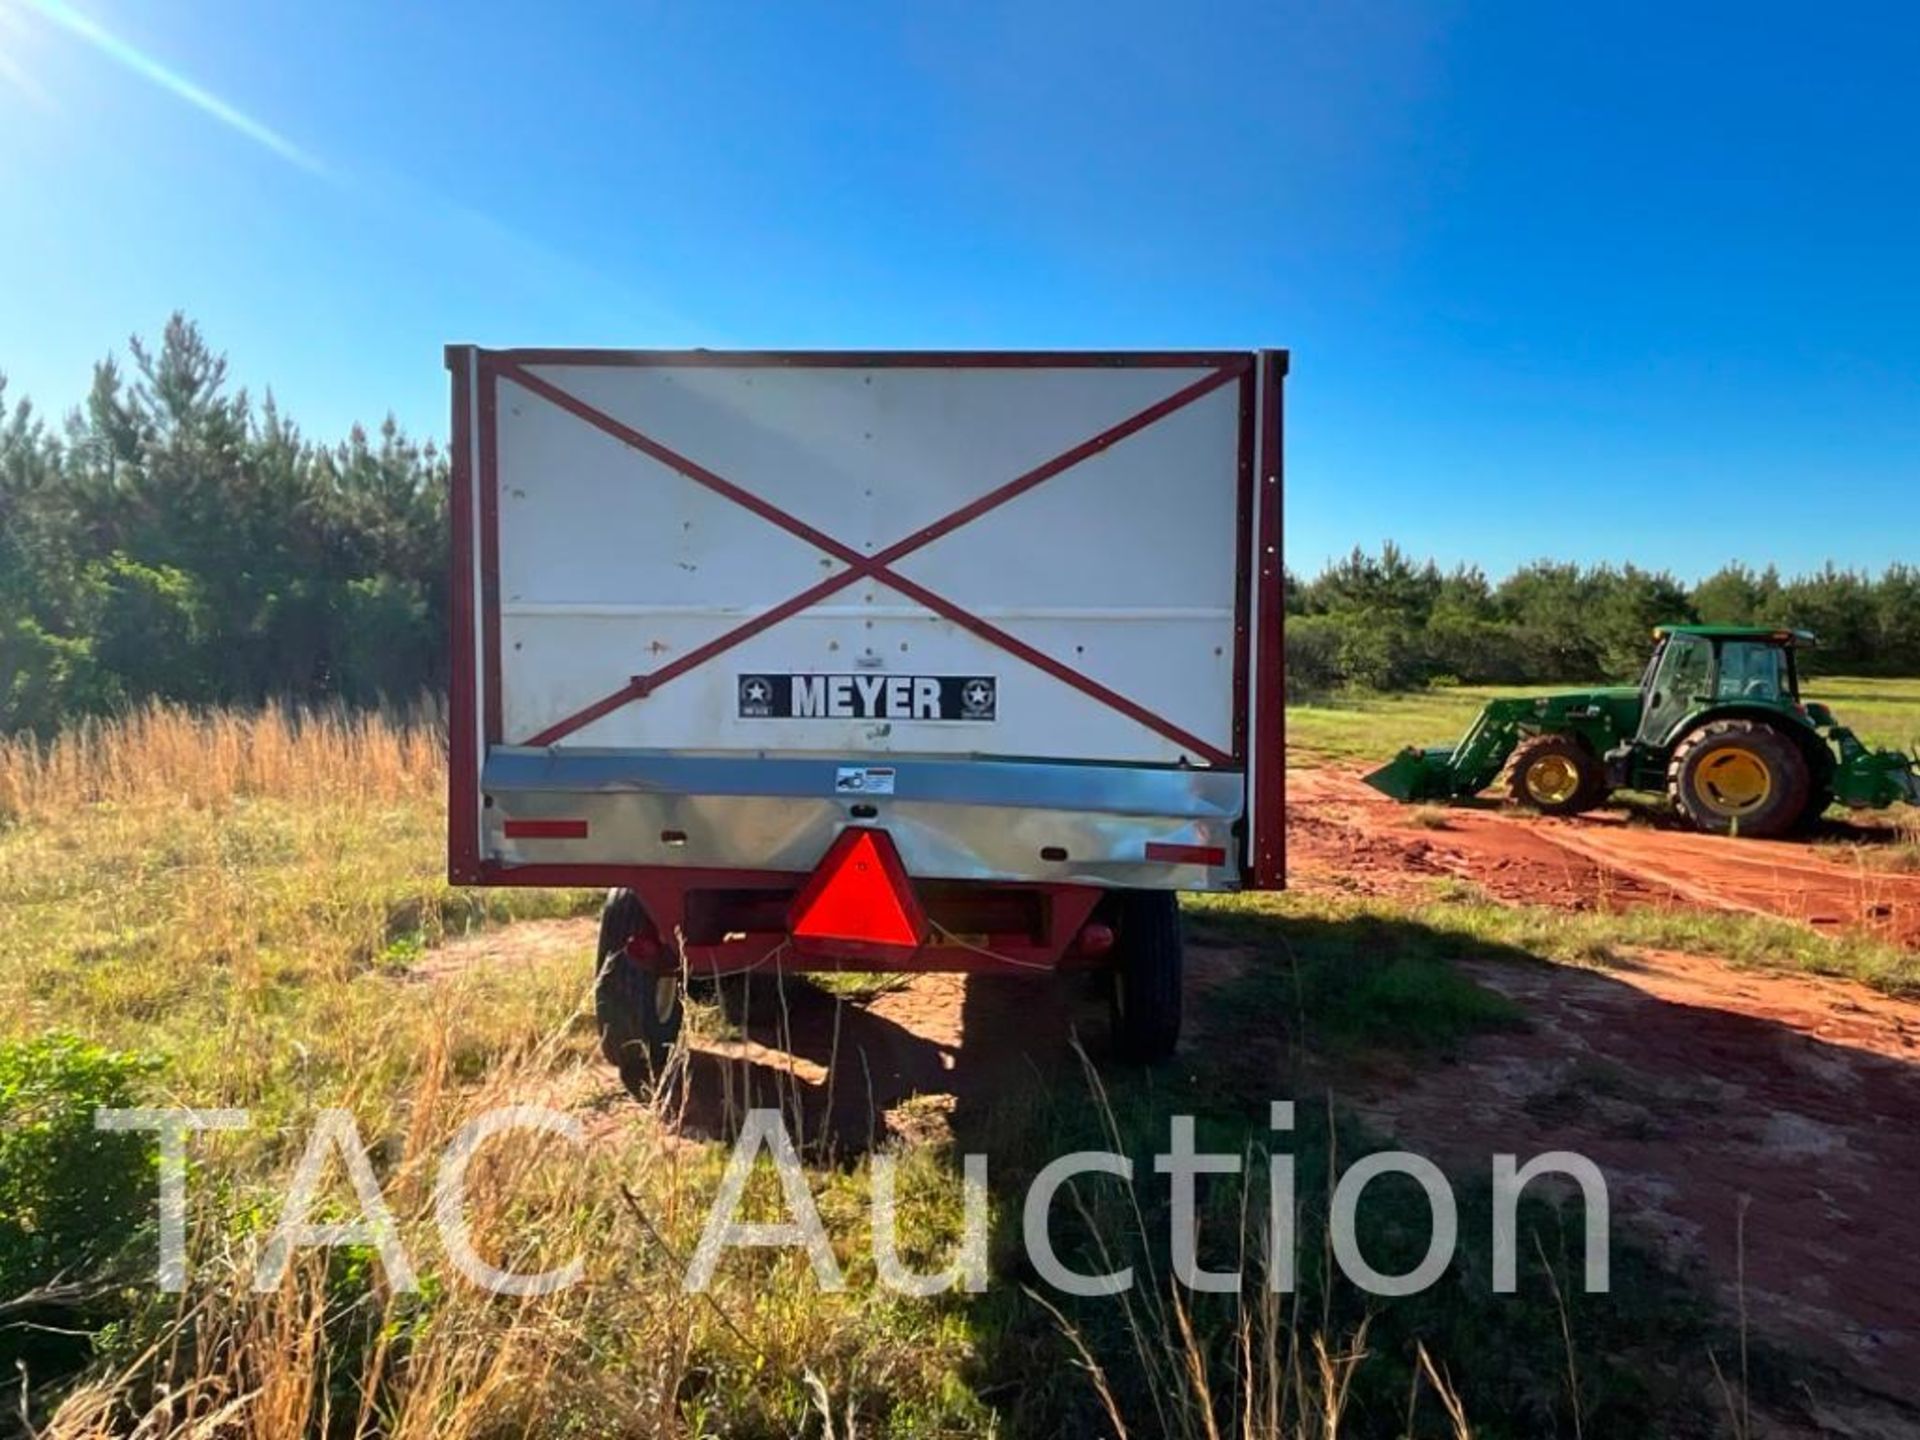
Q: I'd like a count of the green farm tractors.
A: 1